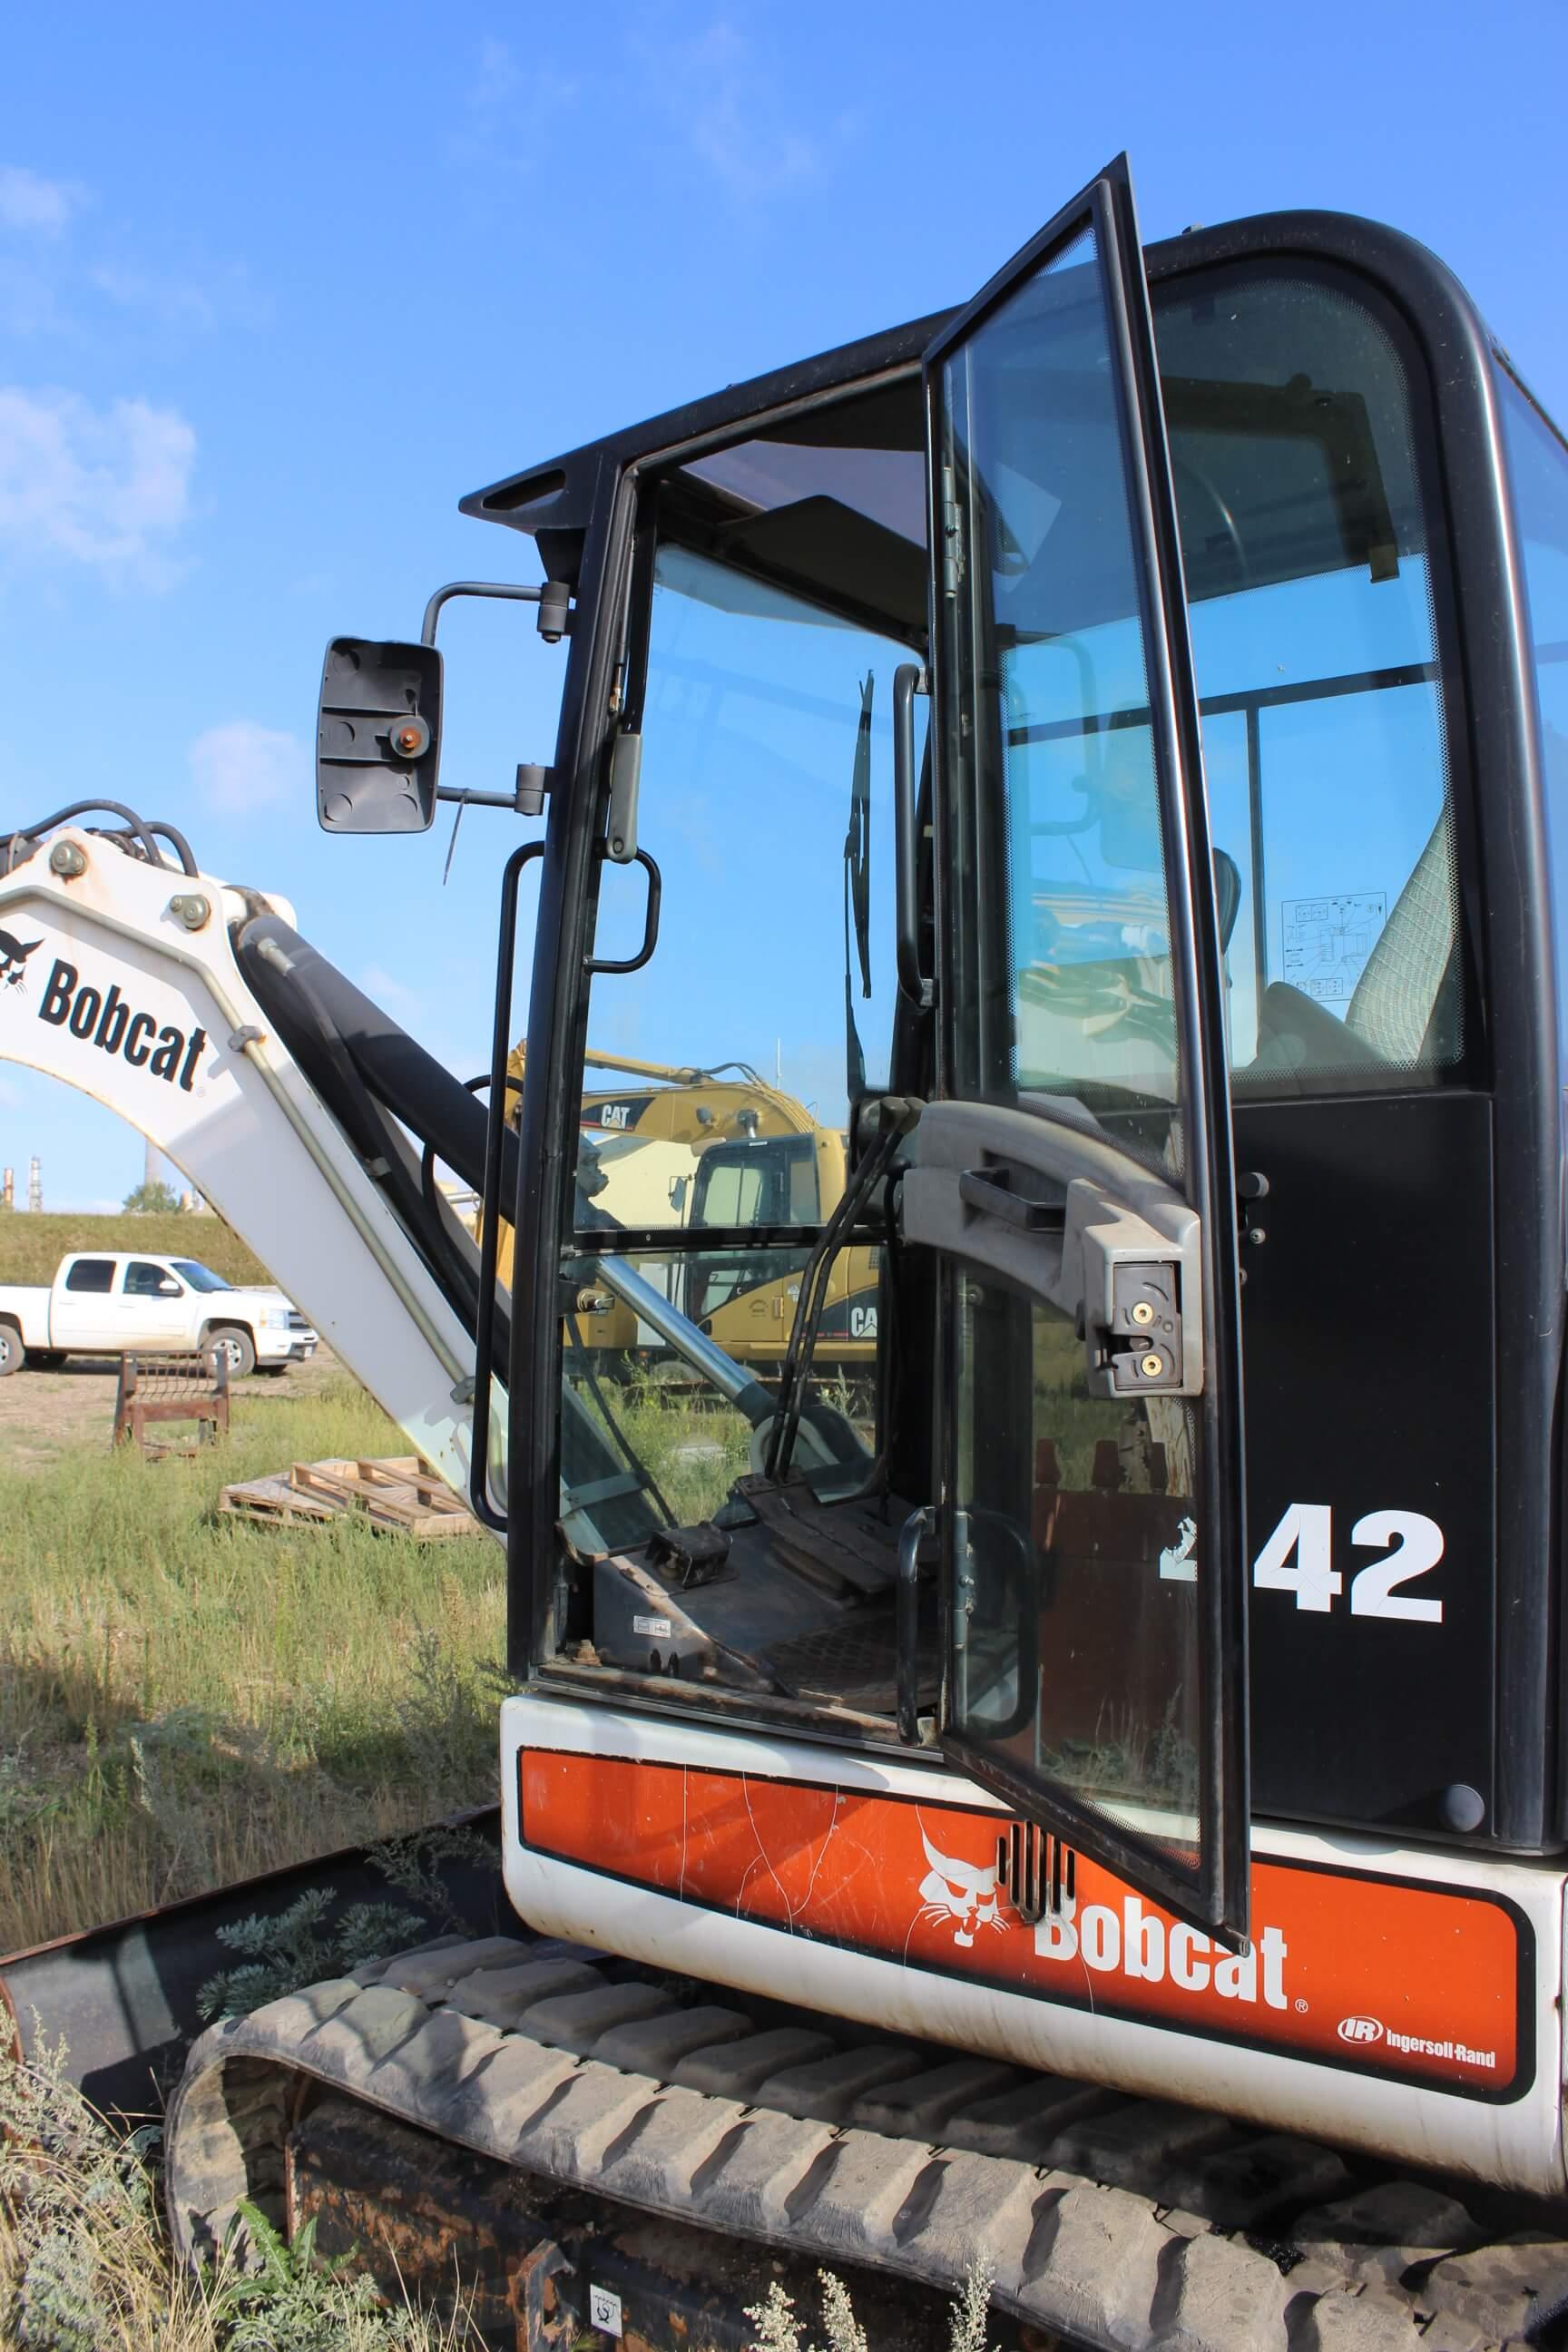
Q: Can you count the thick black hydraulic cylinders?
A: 1